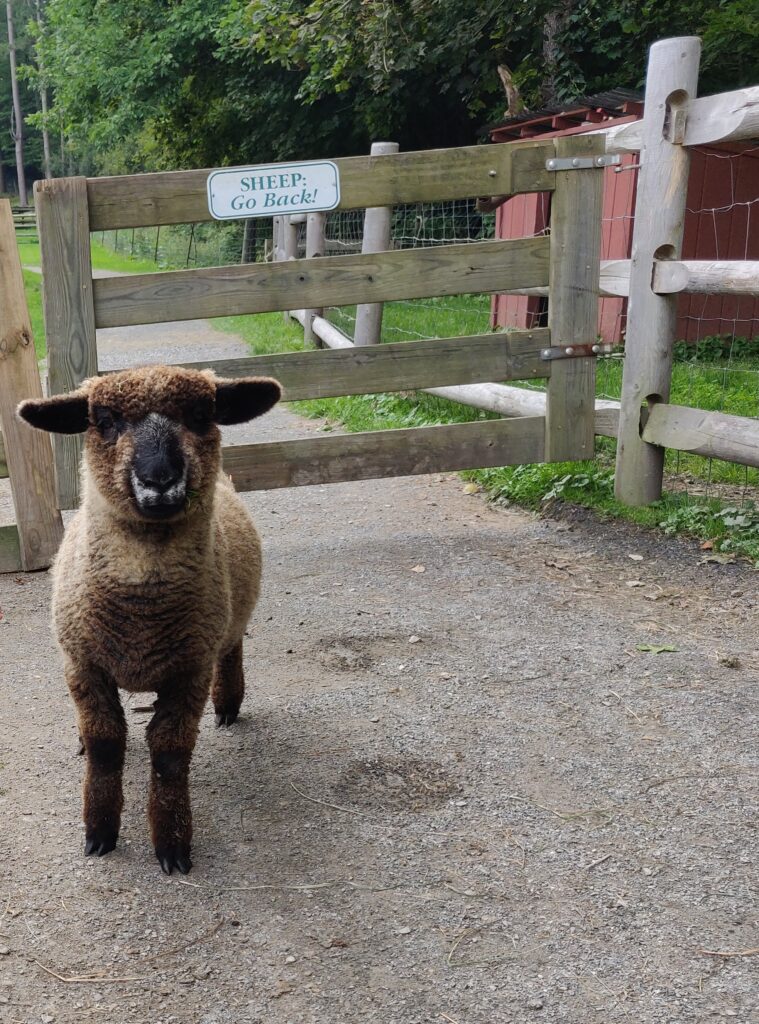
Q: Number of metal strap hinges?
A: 2